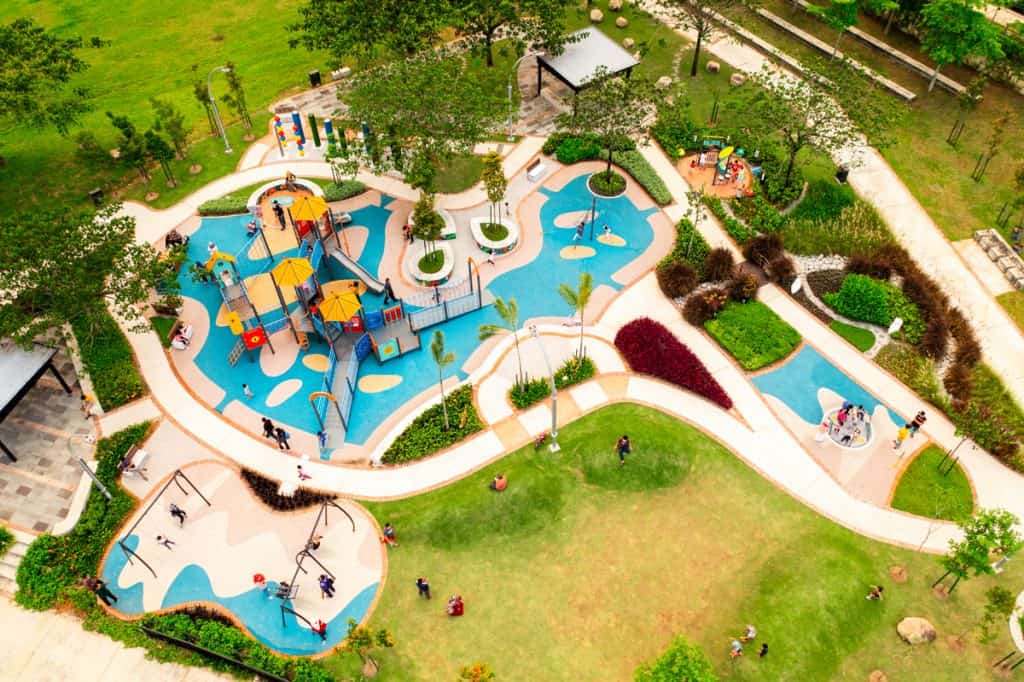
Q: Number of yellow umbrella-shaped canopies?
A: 3